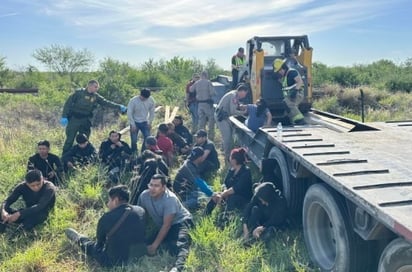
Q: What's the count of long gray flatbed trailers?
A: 1